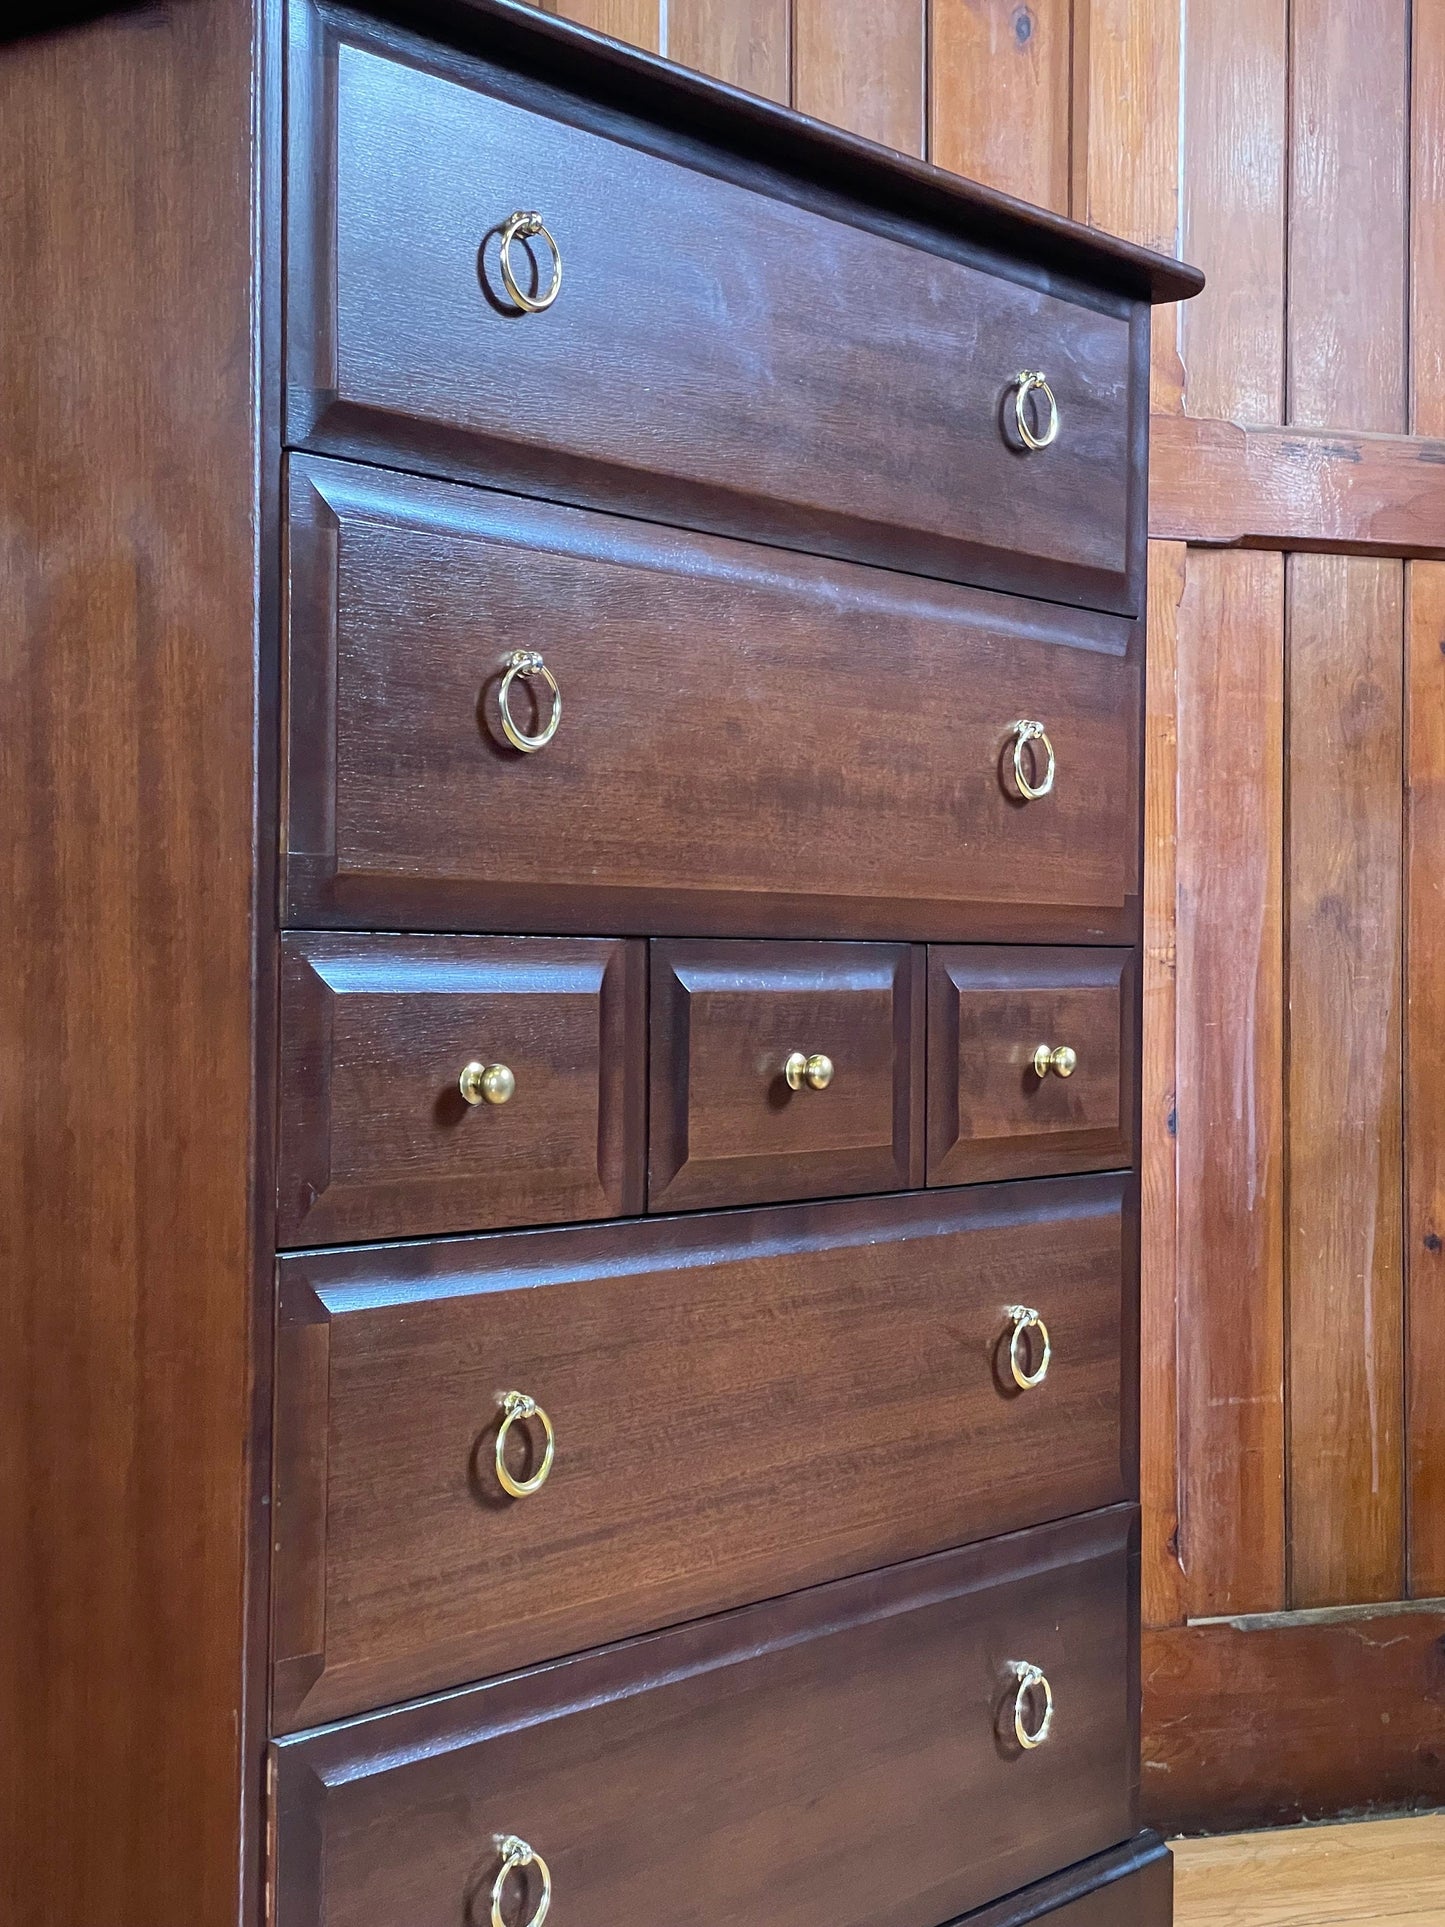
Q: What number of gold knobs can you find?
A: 3